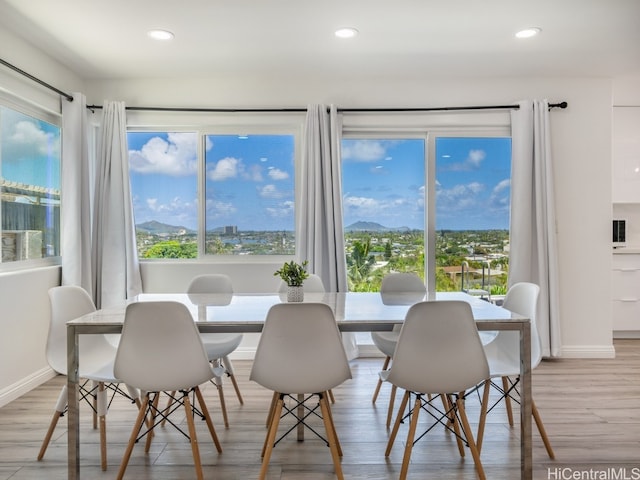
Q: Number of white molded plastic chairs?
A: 8